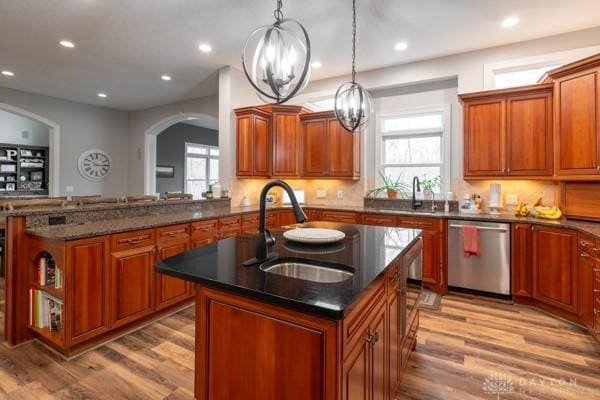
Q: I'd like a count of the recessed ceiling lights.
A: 8